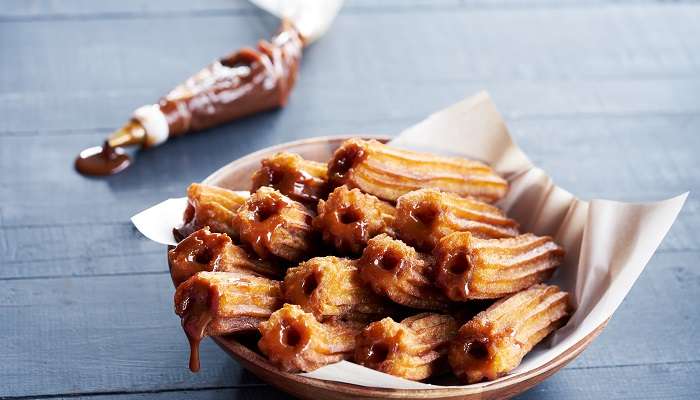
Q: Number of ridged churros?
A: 14